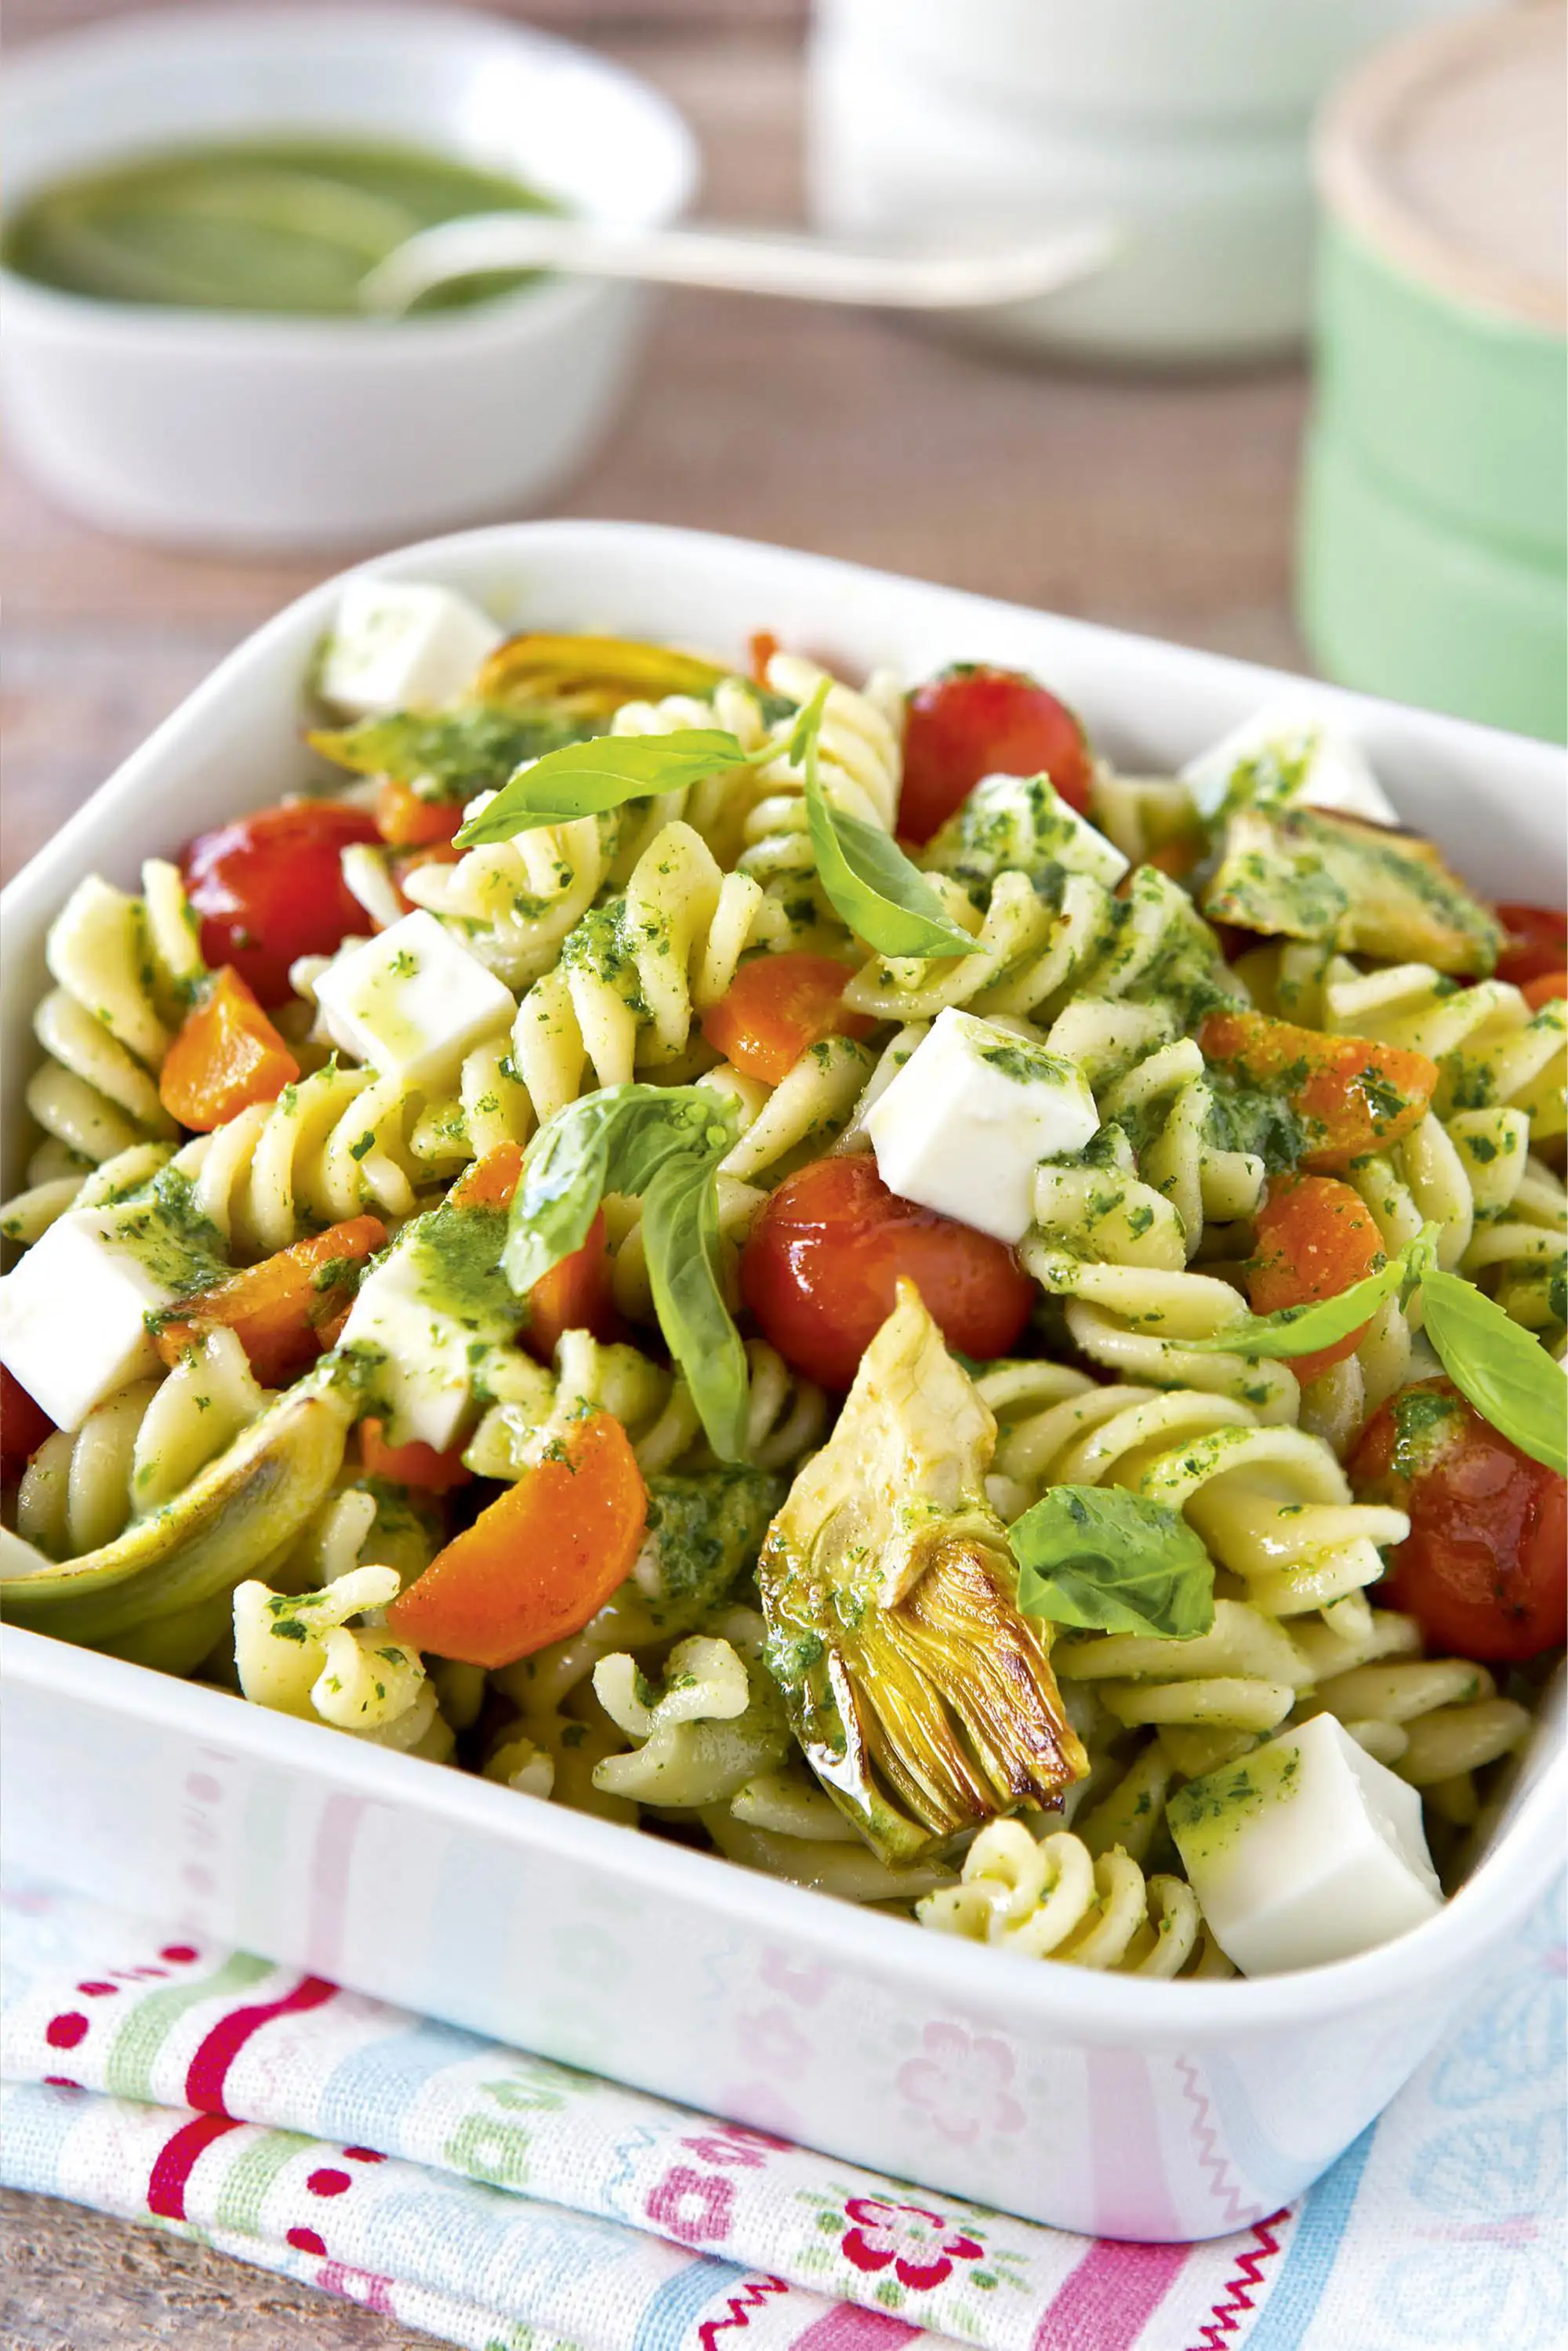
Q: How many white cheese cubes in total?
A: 8